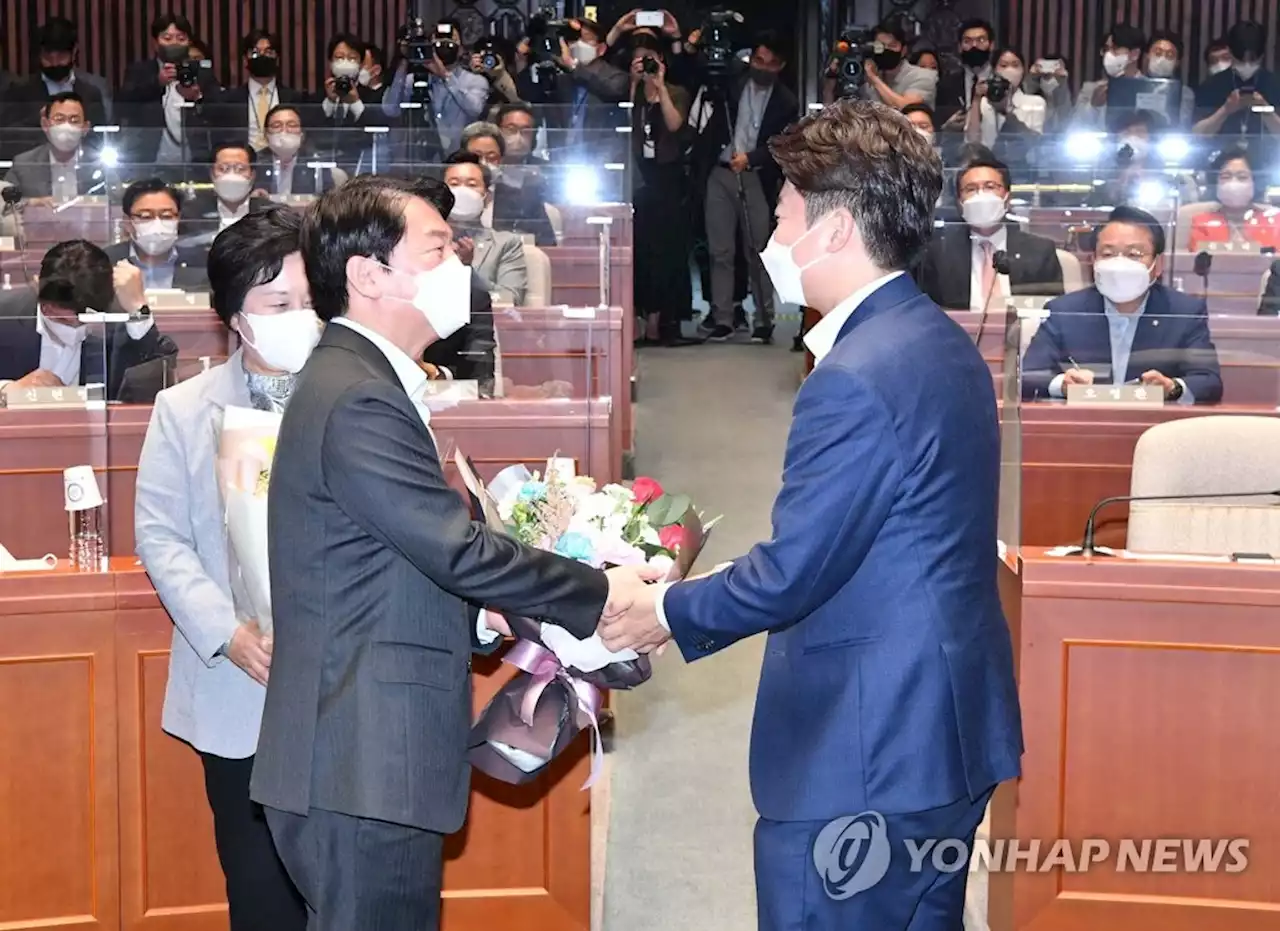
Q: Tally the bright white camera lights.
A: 5